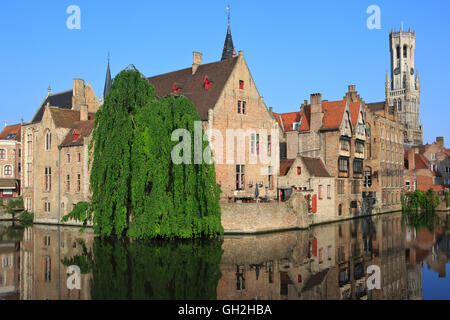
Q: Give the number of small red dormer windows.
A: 3